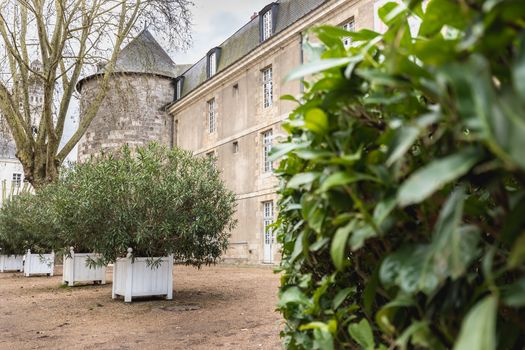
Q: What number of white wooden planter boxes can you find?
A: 4